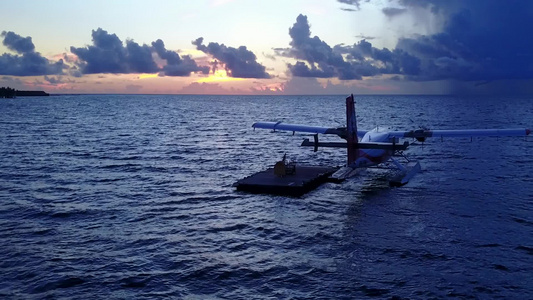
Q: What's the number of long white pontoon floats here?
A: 2